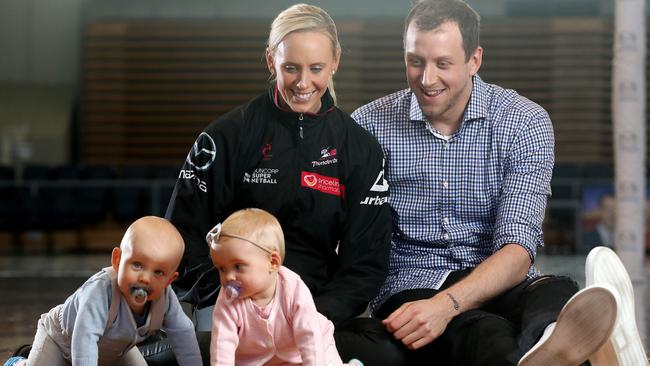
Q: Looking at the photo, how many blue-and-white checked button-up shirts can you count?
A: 1